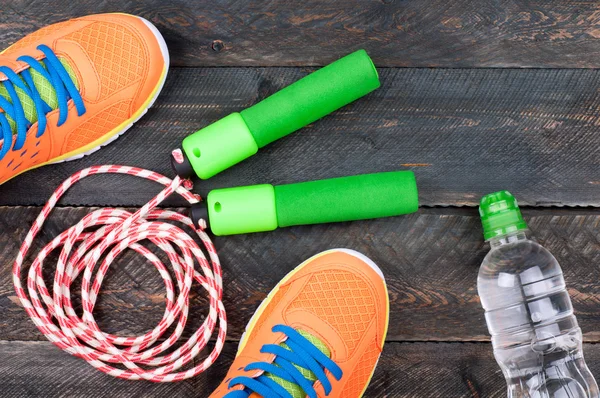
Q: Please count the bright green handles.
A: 2